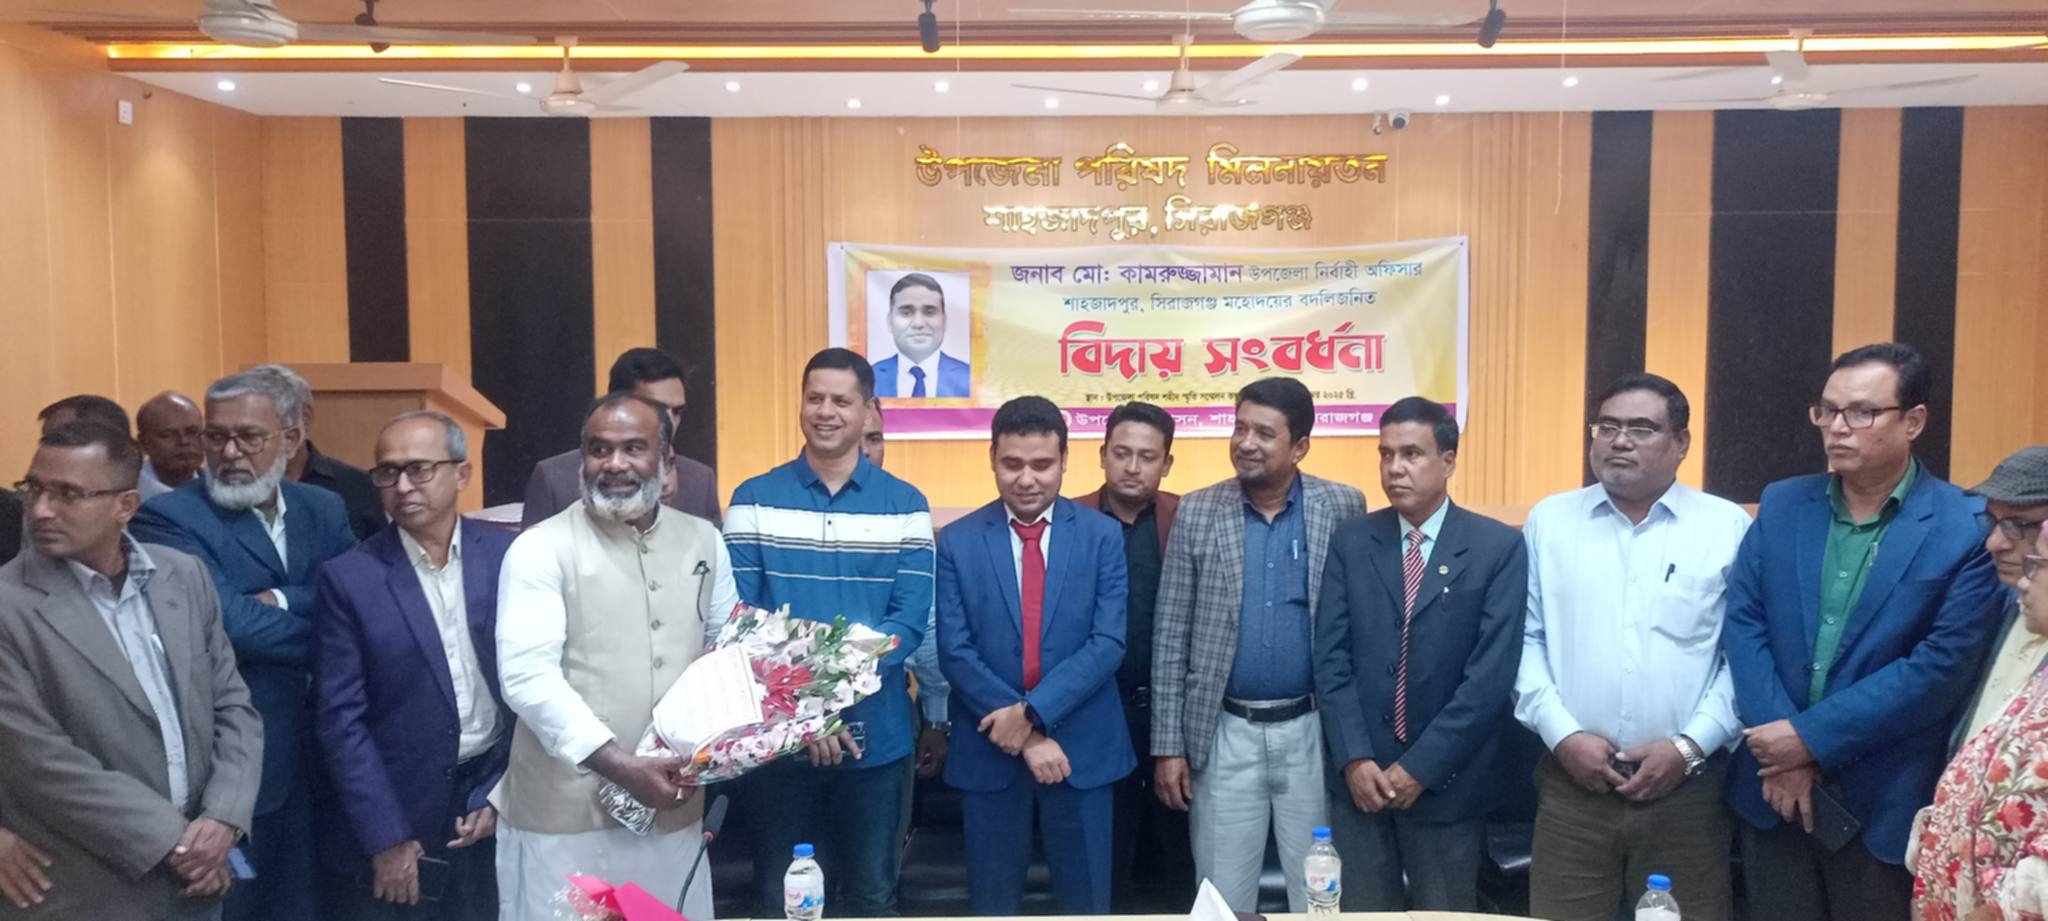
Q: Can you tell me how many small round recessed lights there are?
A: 12